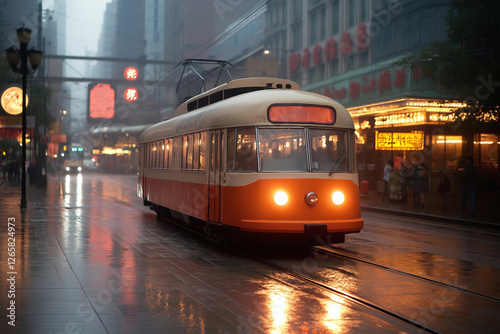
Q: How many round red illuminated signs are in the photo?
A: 2